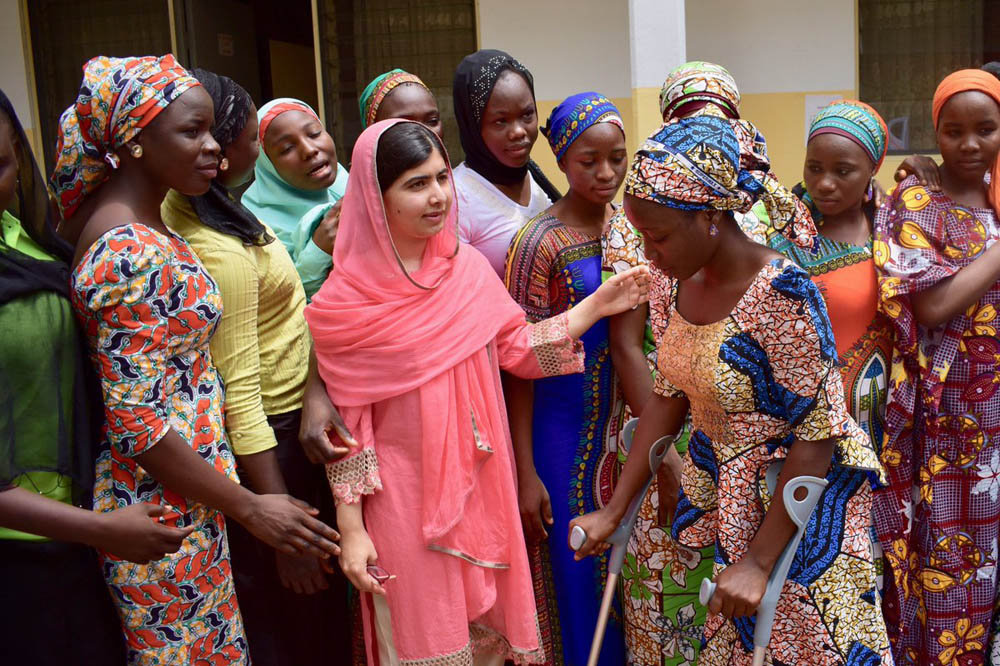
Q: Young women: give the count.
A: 12